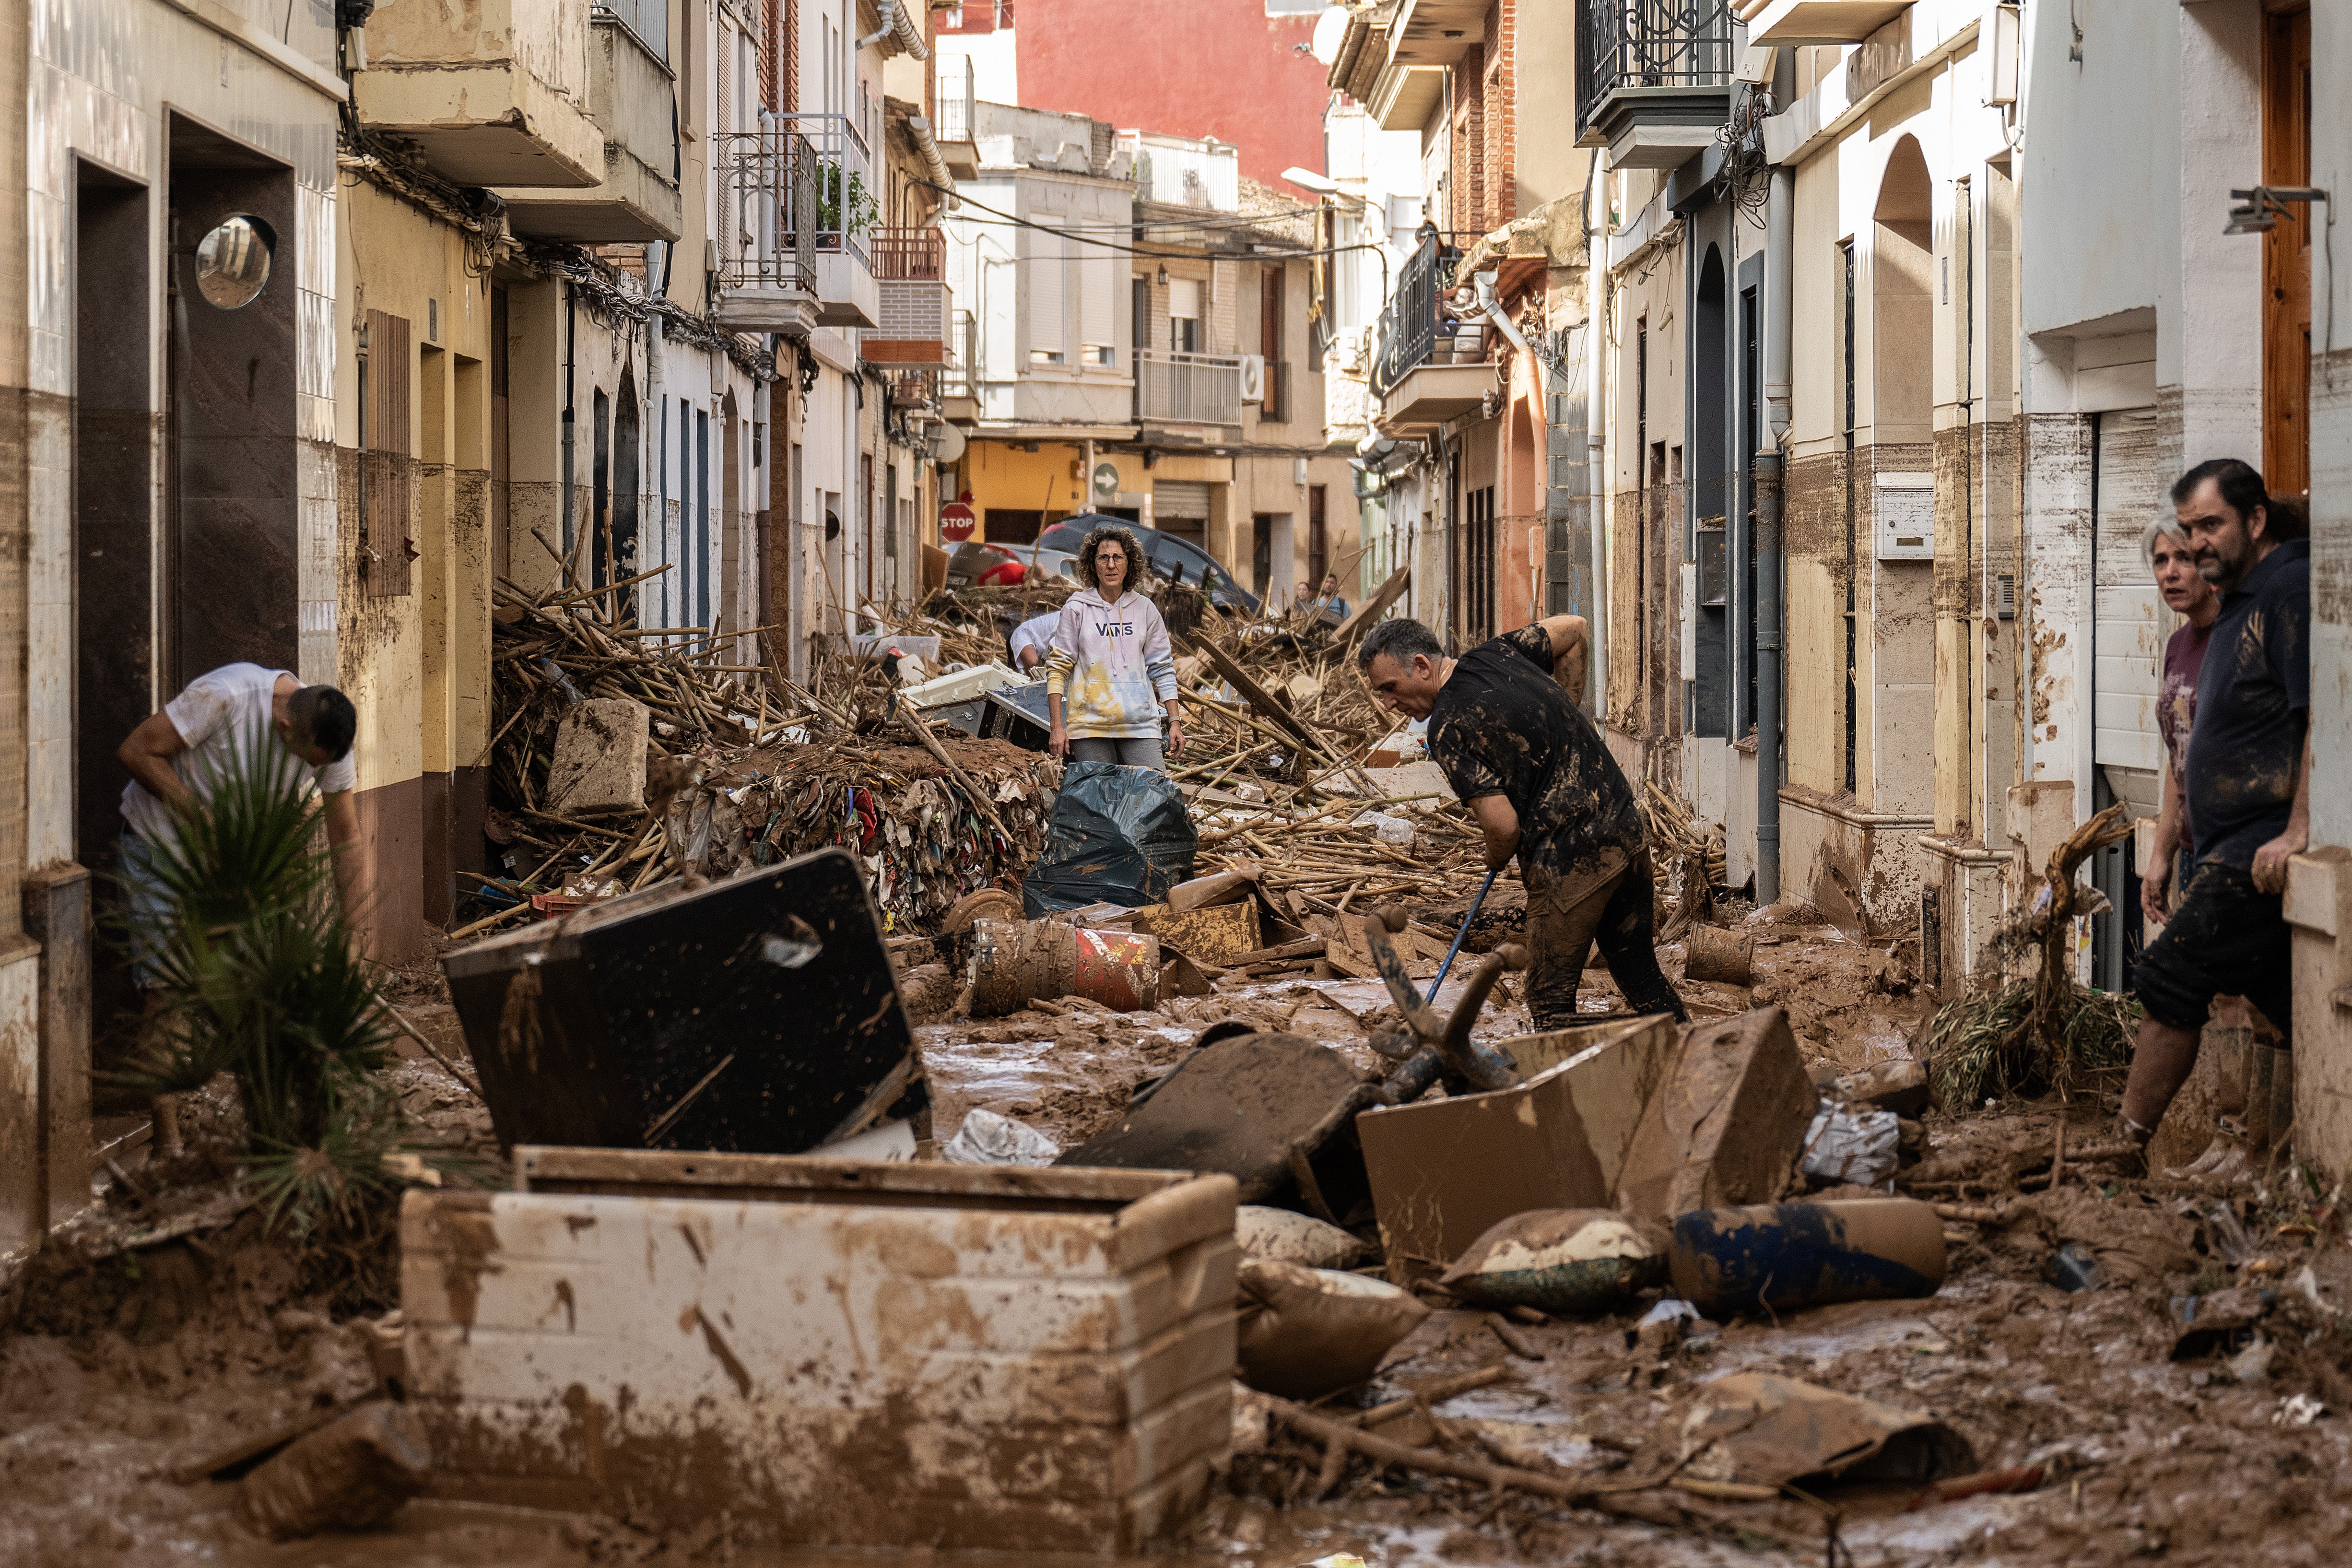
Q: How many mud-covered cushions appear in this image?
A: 3